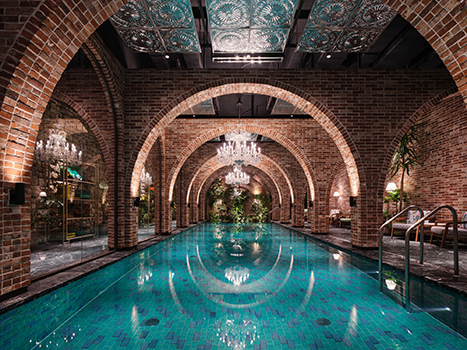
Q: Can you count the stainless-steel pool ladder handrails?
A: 2